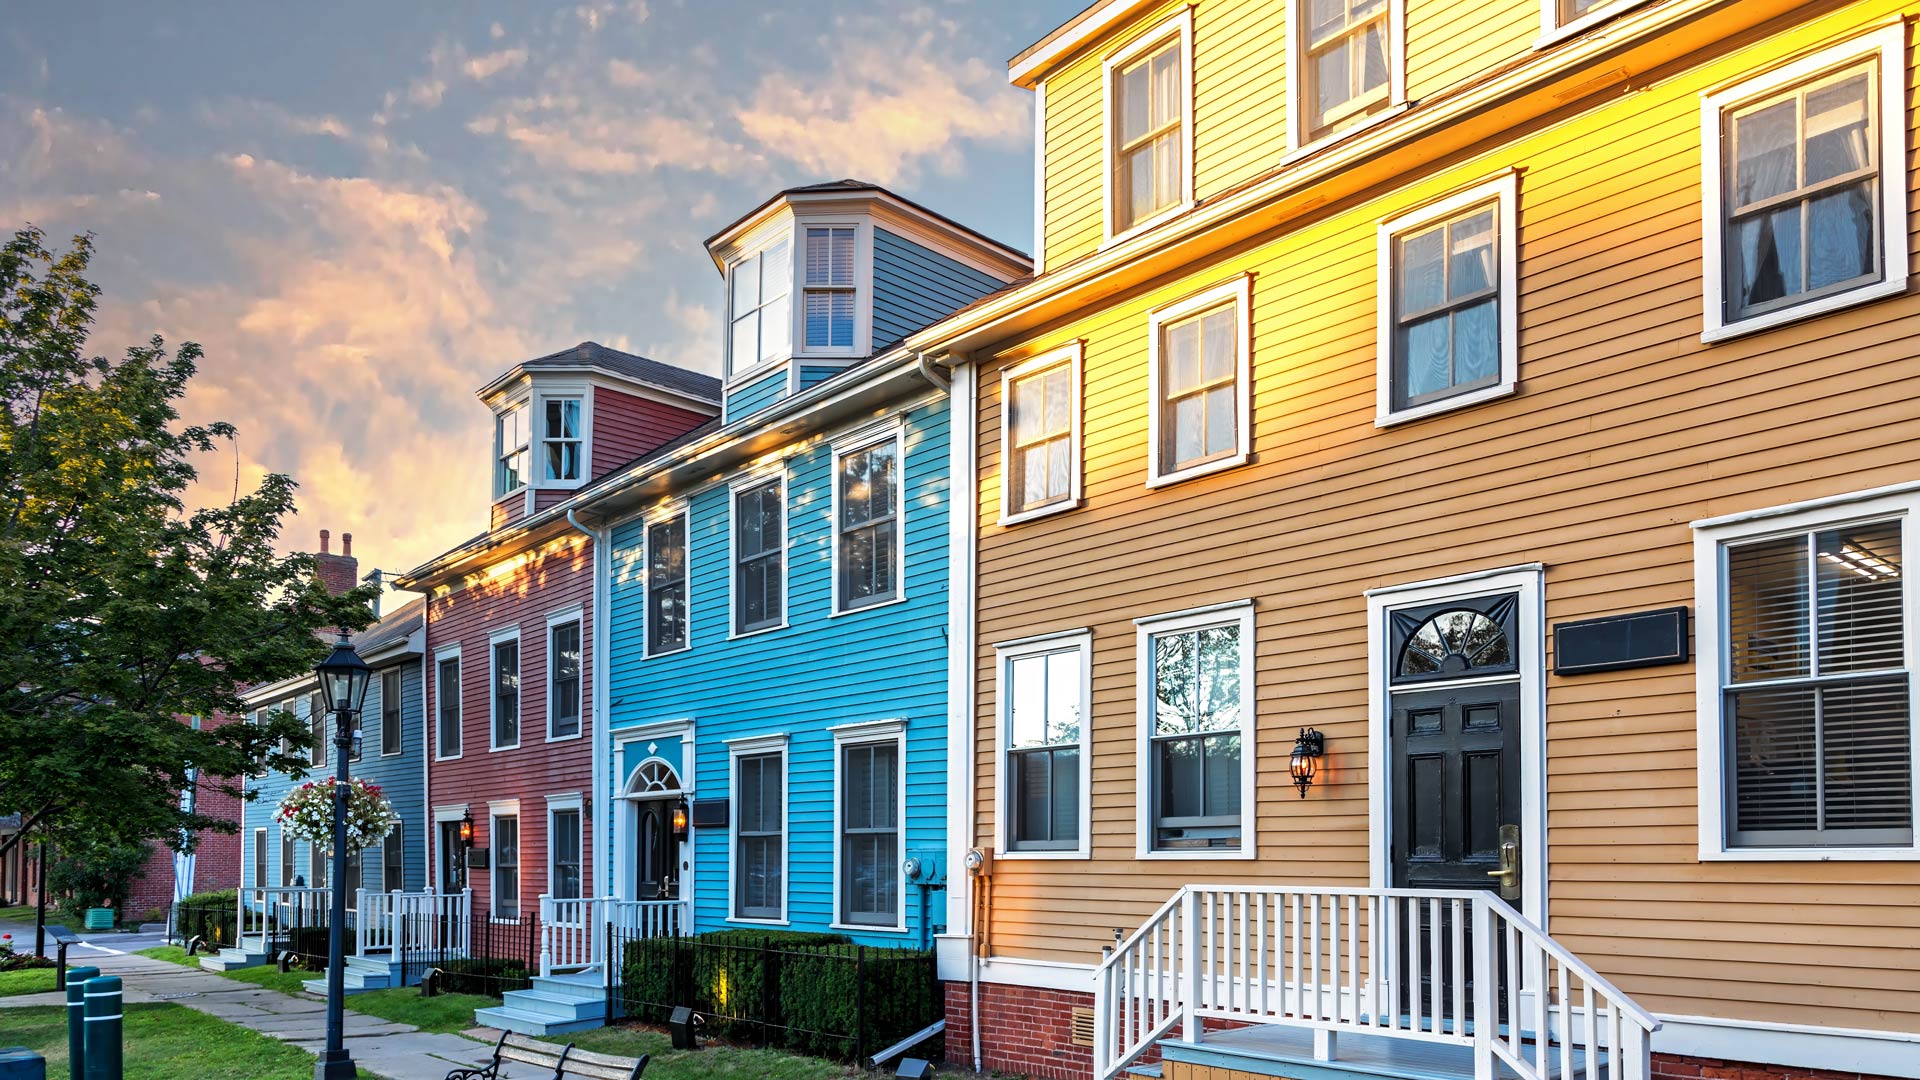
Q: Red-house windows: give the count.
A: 7